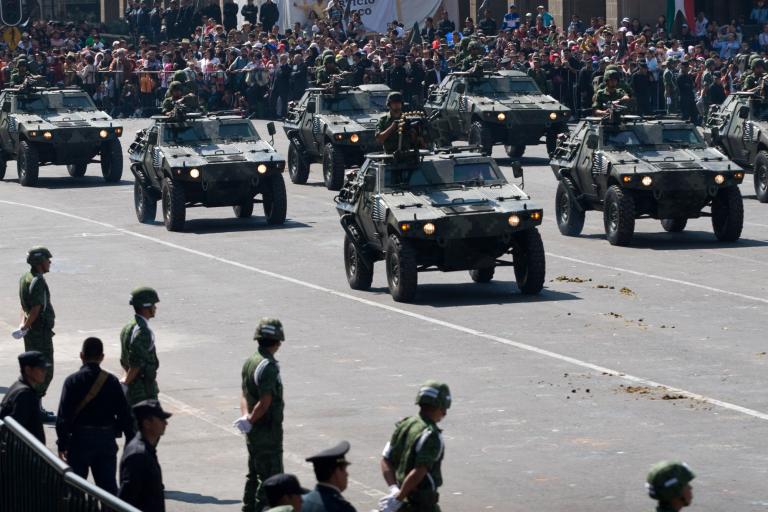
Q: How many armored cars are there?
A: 7